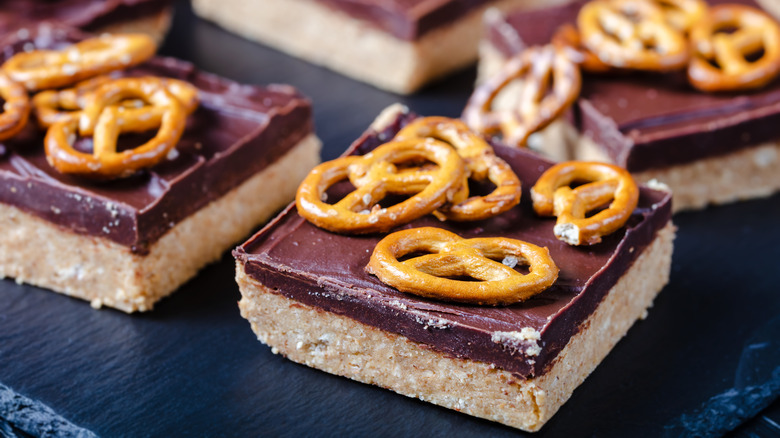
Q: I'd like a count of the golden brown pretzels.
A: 13